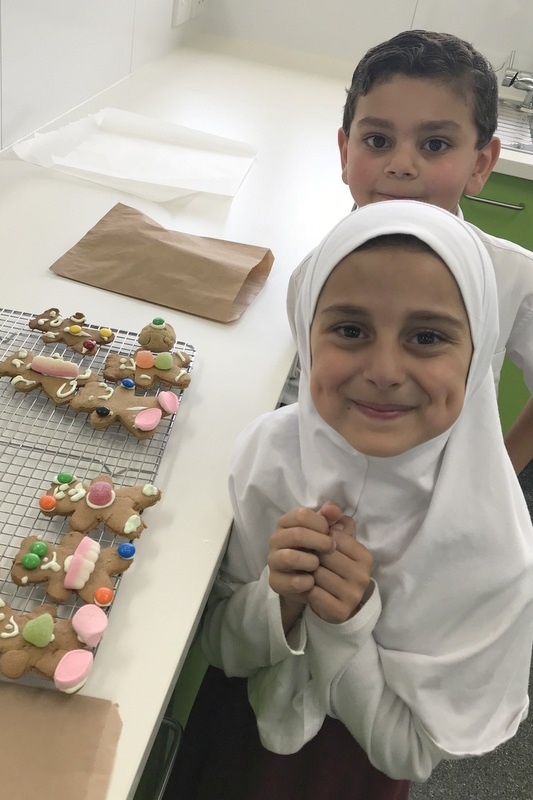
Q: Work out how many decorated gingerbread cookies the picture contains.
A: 8